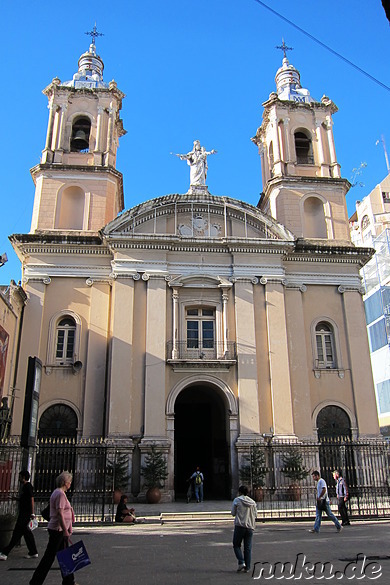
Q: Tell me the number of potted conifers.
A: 4